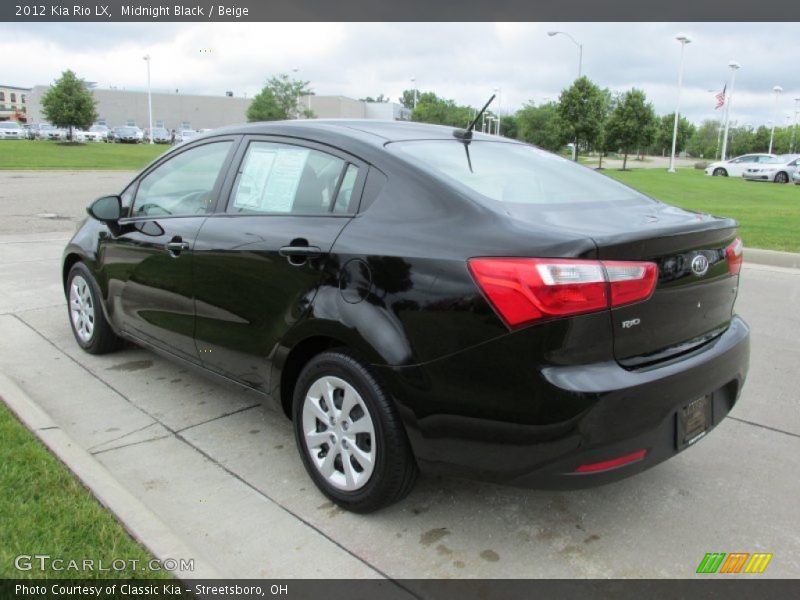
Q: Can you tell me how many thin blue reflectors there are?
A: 0